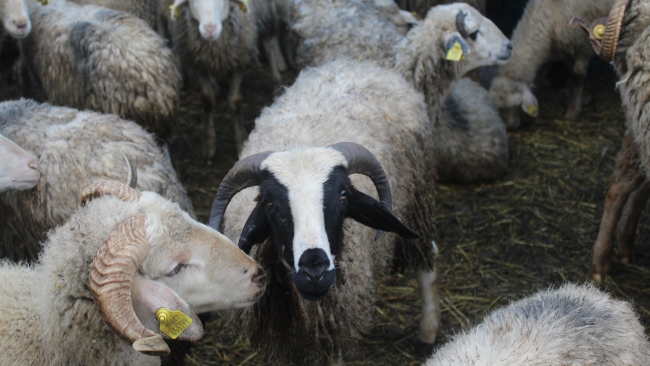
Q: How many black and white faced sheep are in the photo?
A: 1